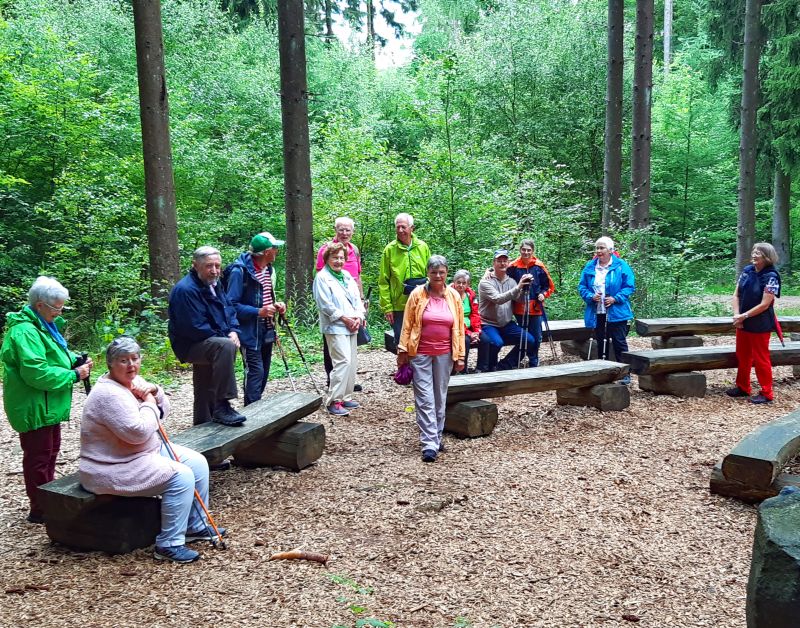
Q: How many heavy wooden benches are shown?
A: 6